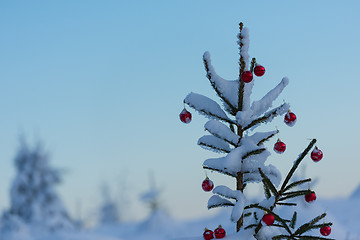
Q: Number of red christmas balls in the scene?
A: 12